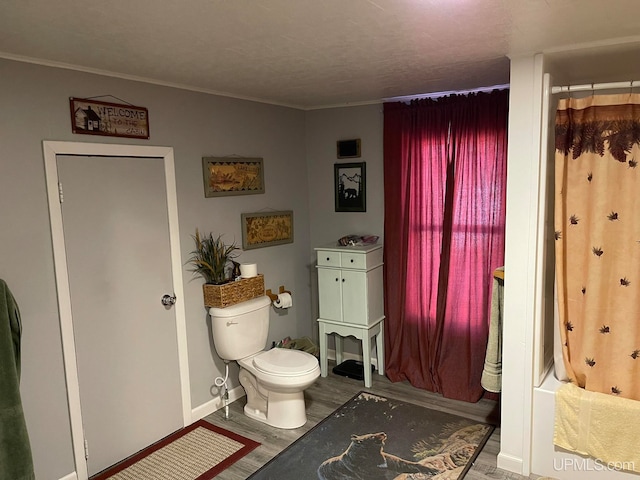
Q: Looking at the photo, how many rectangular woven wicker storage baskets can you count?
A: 1